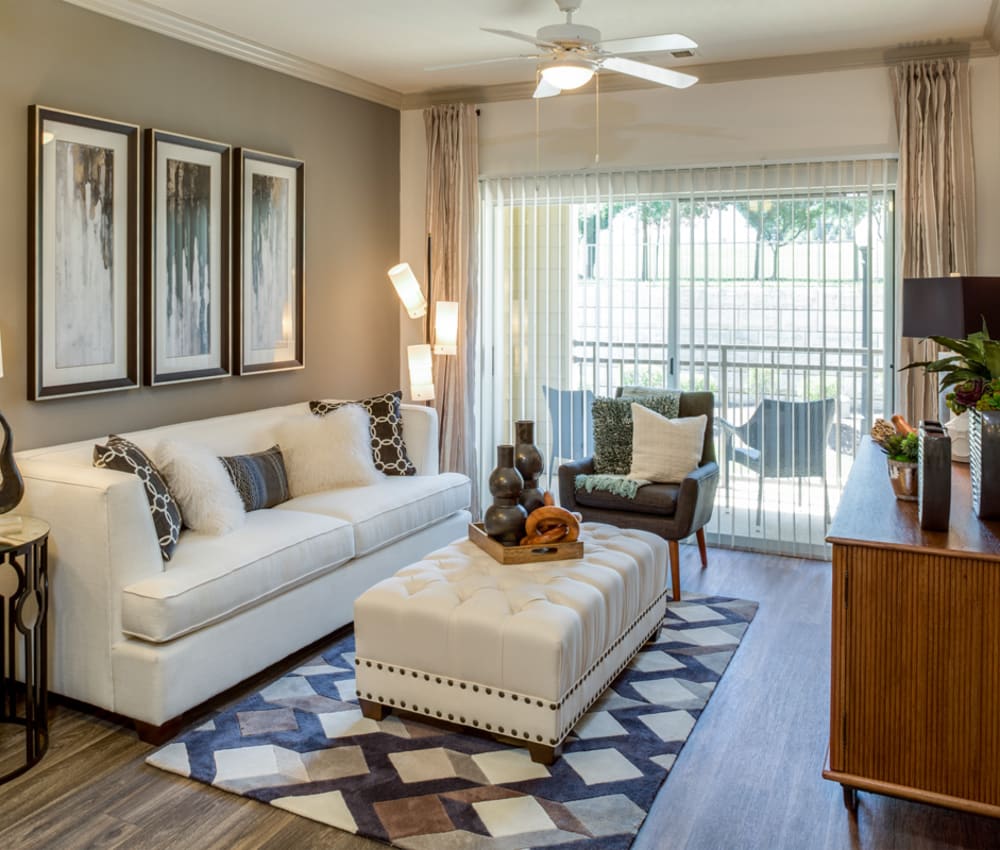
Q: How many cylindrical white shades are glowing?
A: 3